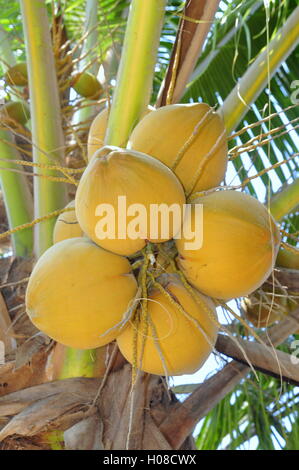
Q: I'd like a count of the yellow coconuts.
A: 7